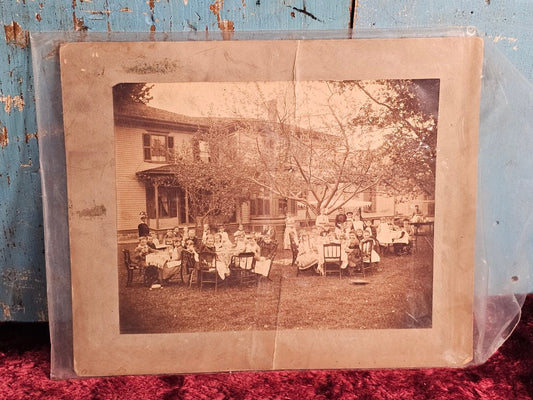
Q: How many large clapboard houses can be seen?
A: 1